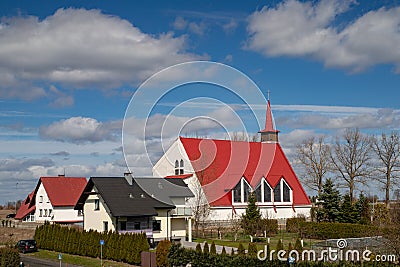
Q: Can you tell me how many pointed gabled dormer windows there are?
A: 3